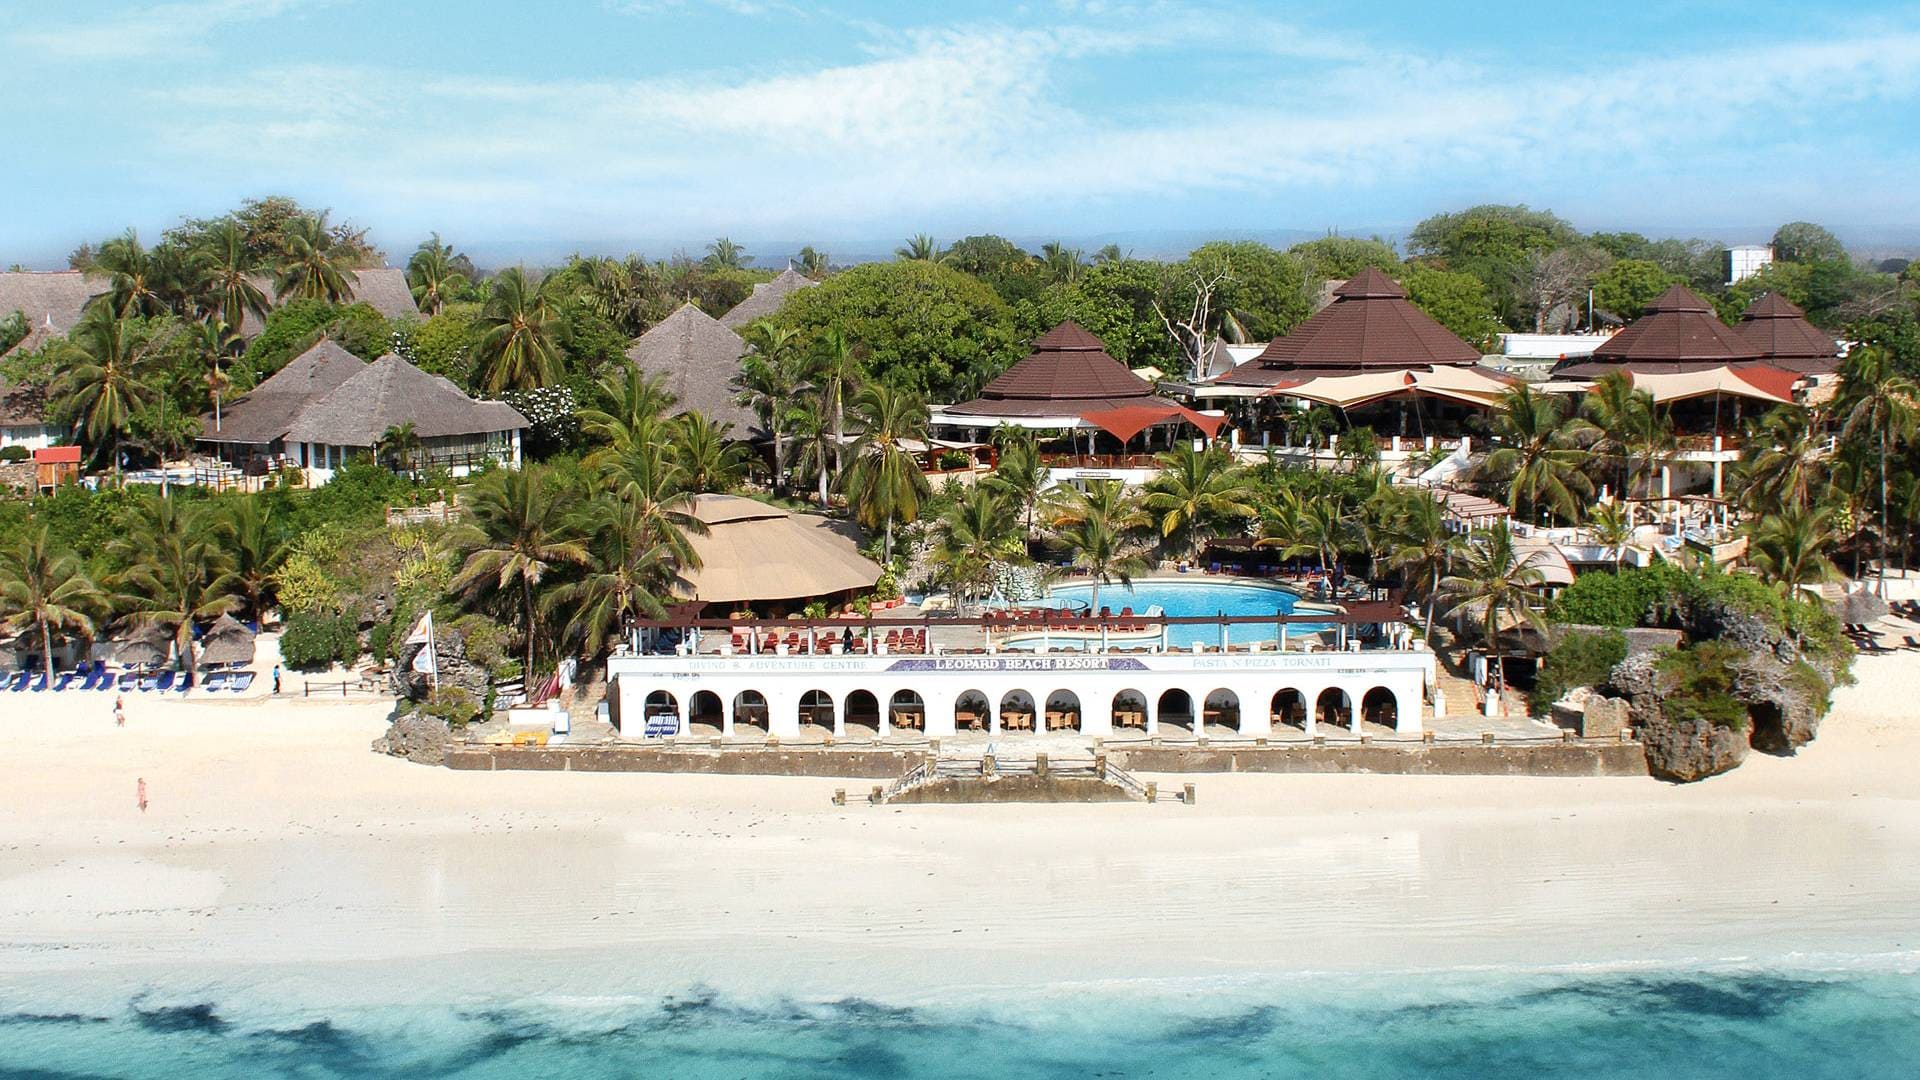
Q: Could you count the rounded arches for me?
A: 15